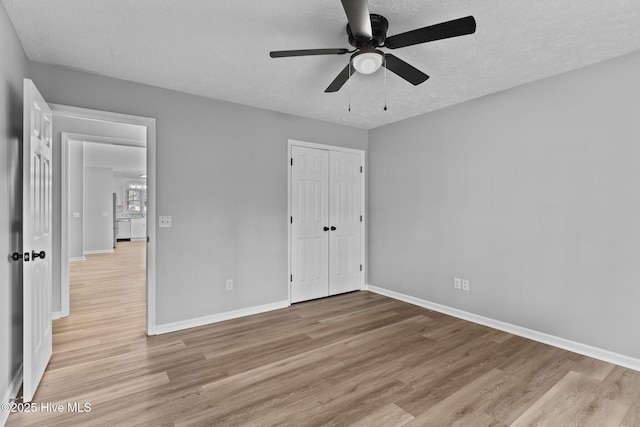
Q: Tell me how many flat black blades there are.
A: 5